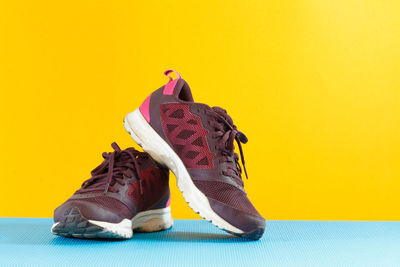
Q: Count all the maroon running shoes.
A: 2